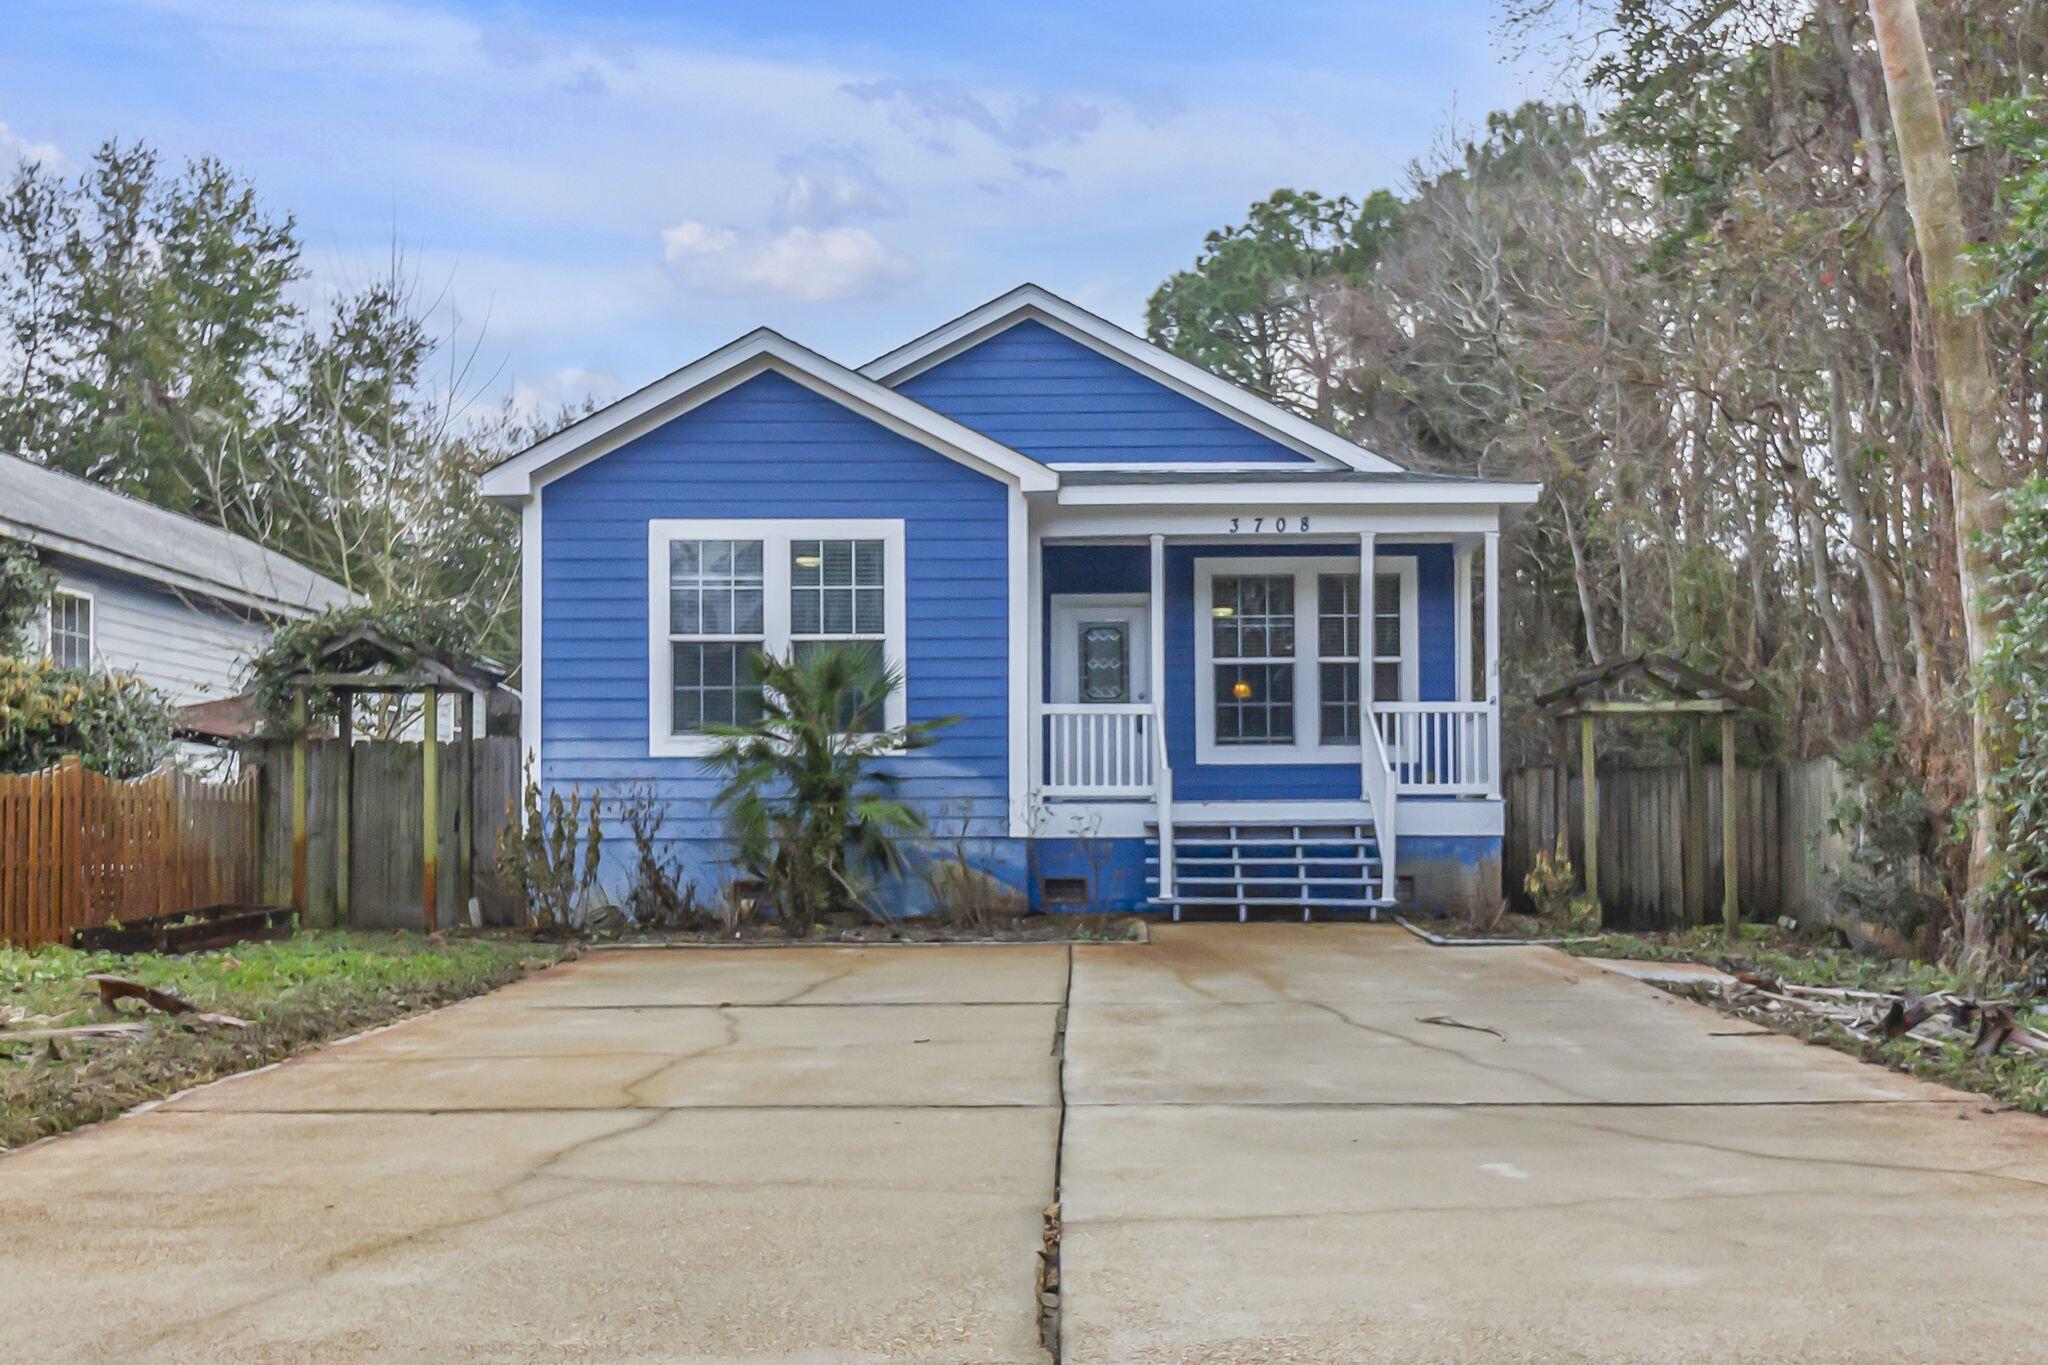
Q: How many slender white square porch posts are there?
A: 3